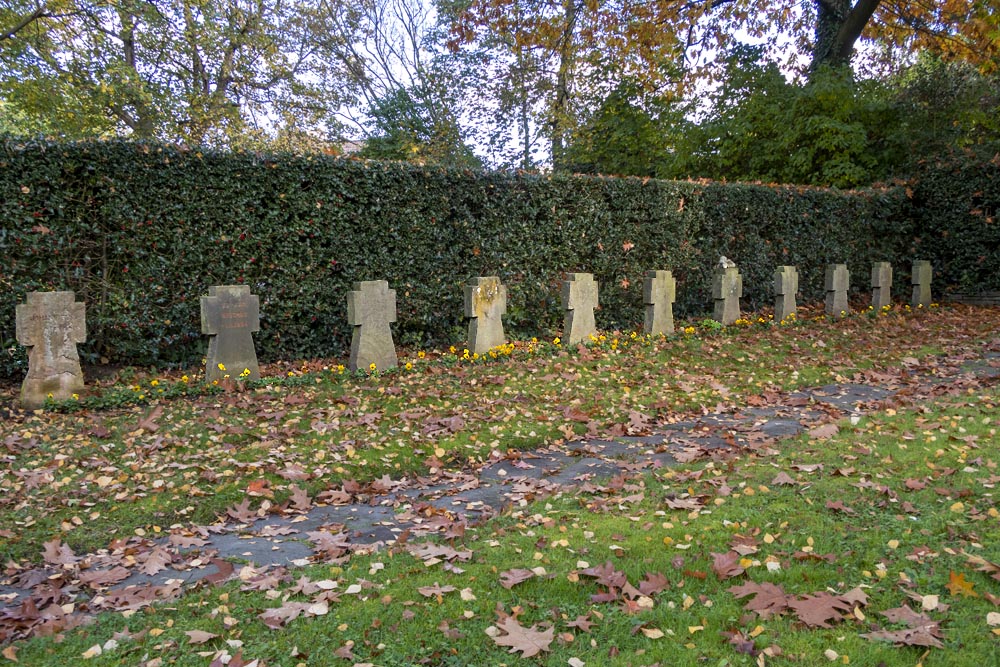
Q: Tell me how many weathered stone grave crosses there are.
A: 11